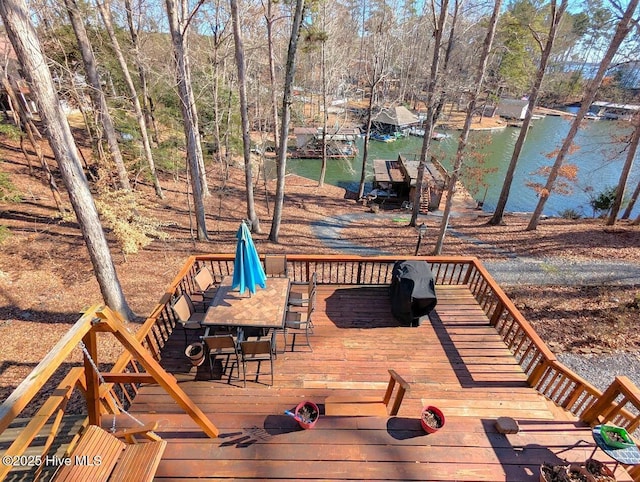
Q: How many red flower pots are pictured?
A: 2